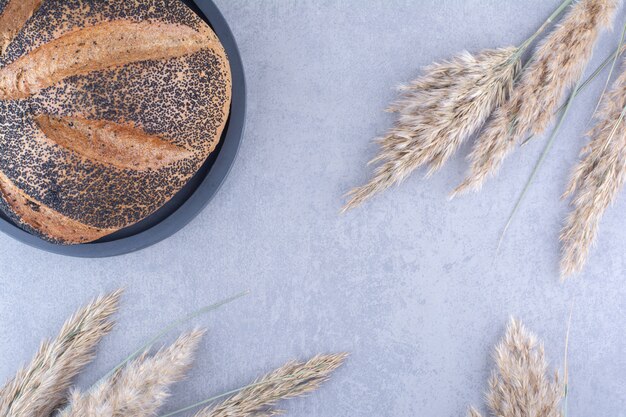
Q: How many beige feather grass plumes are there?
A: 7